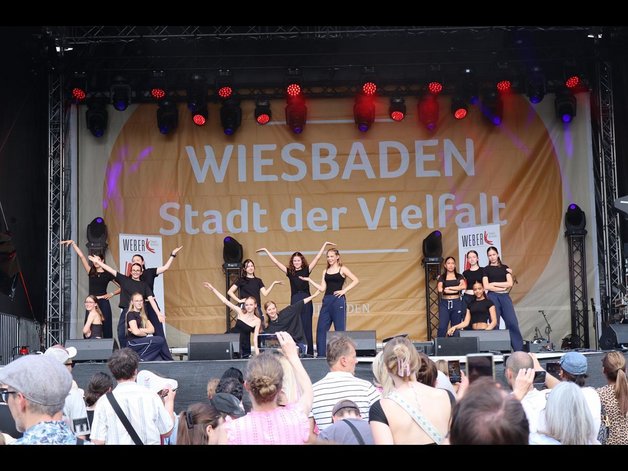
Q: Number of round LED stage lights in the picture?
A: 12